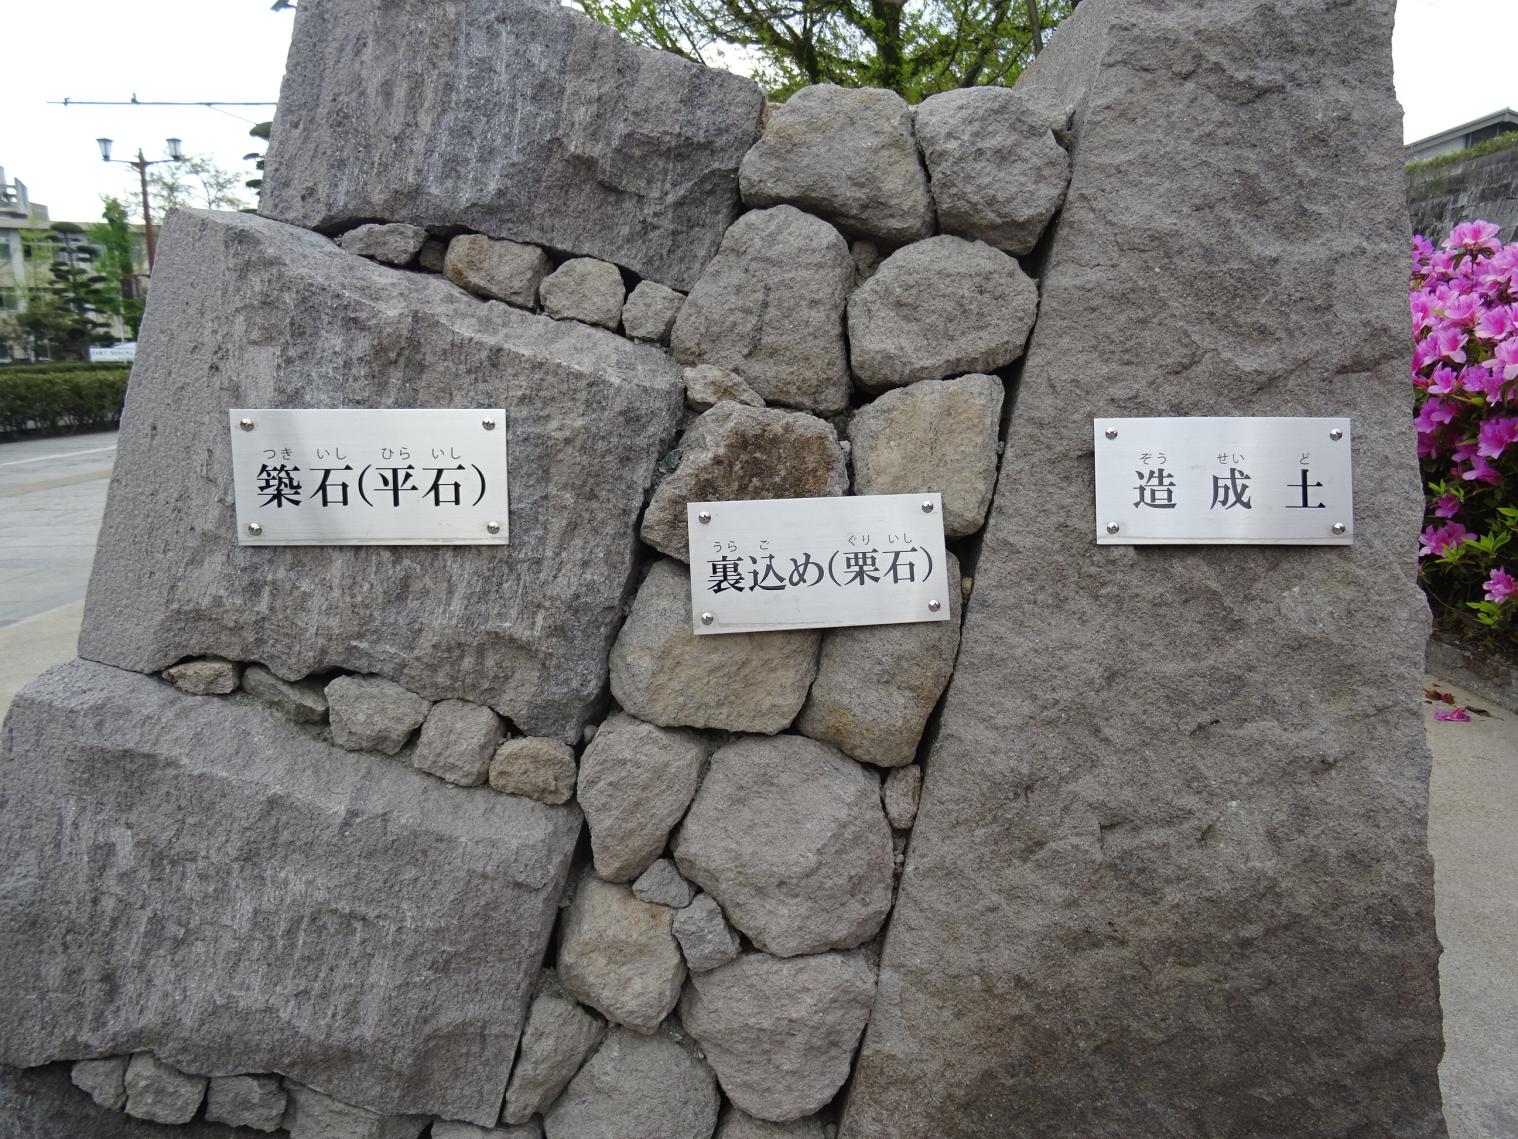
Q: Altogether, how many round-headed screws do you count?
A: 12